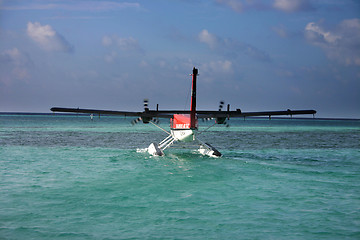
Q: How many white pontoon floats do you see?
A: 2